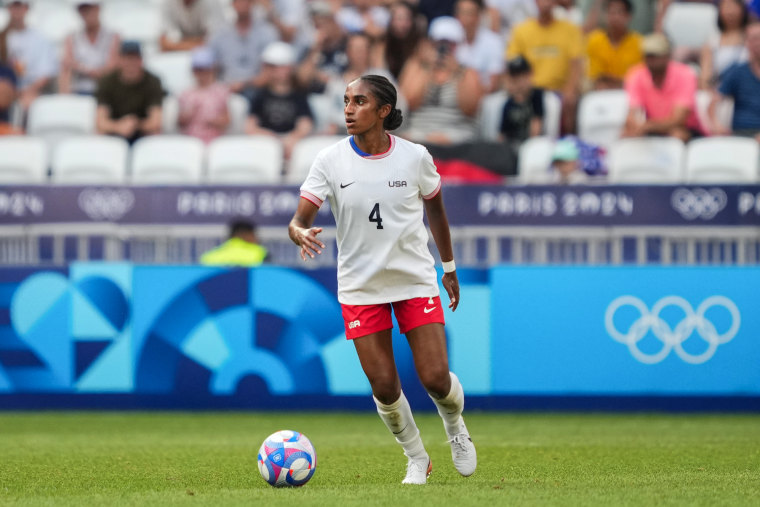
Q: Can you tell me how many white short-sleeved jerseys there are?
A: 1